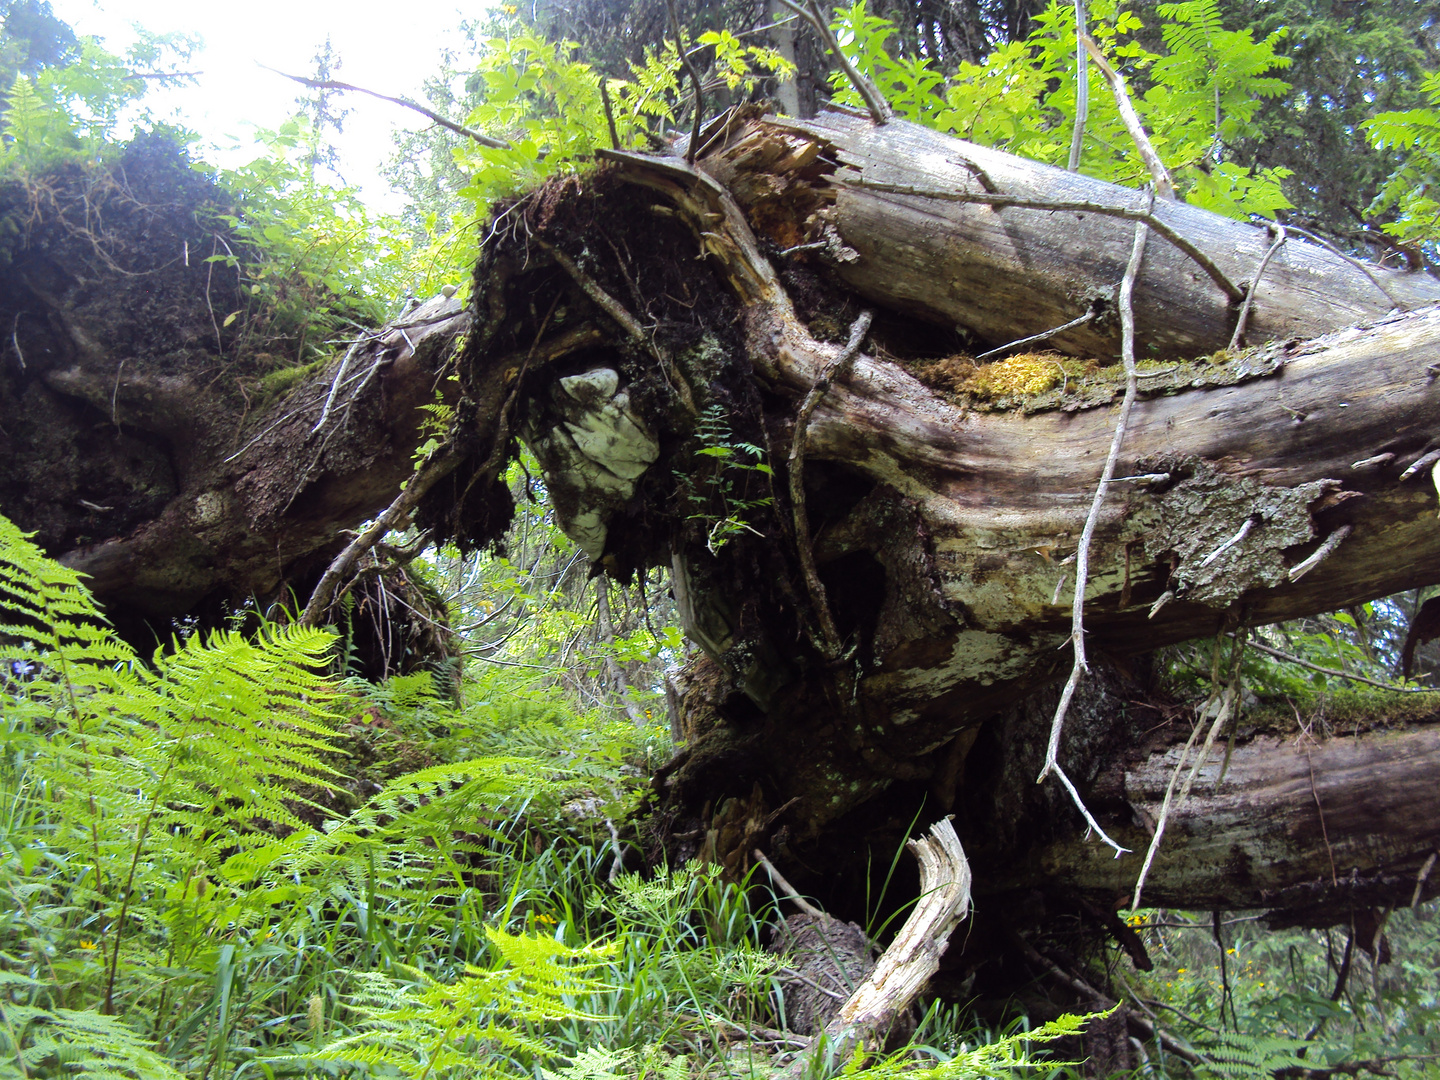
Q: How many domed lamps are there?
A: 0